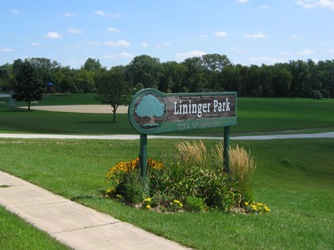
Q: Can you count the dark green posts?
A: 2